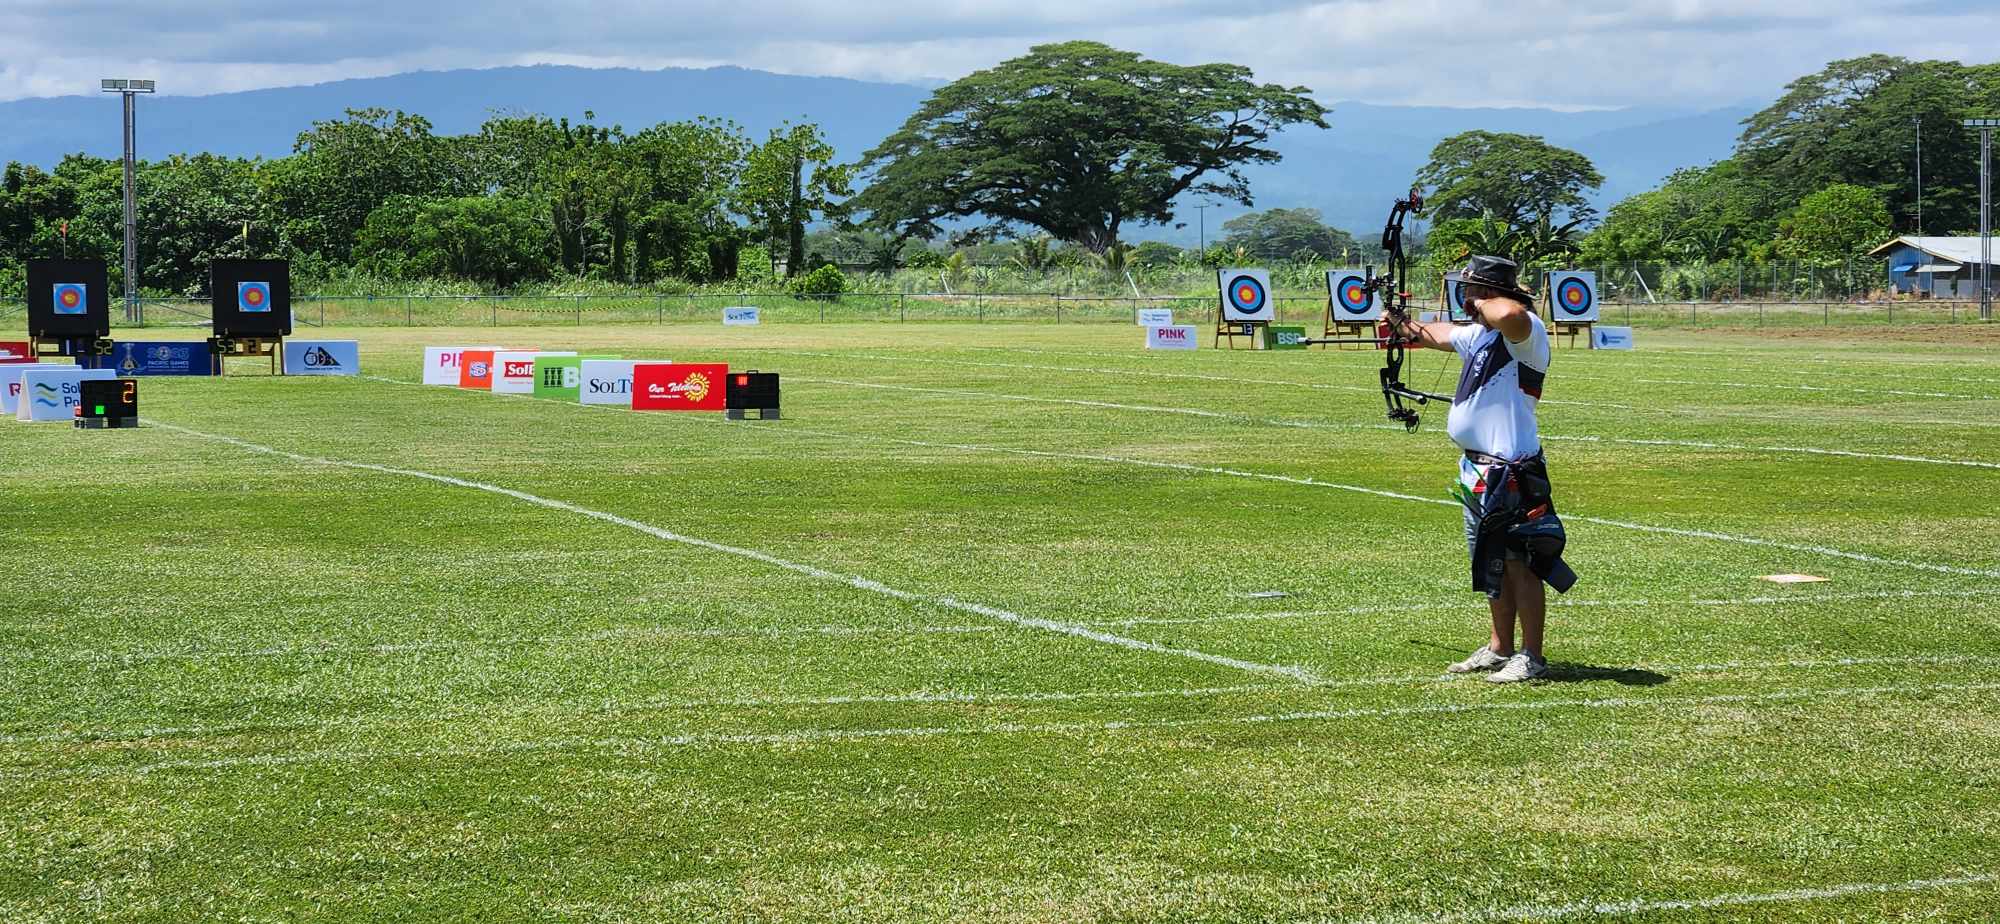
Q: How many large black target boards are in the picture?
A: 2